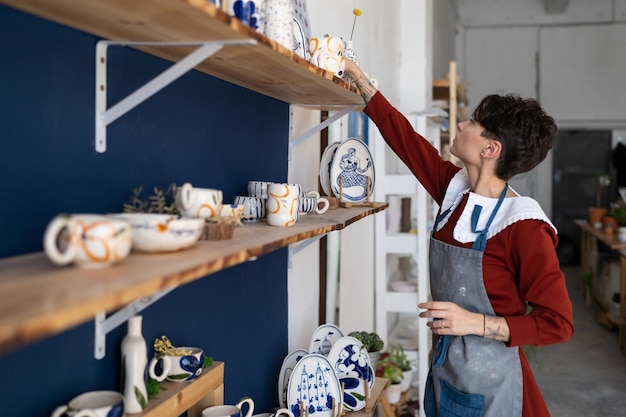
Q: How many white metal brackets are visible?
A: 4